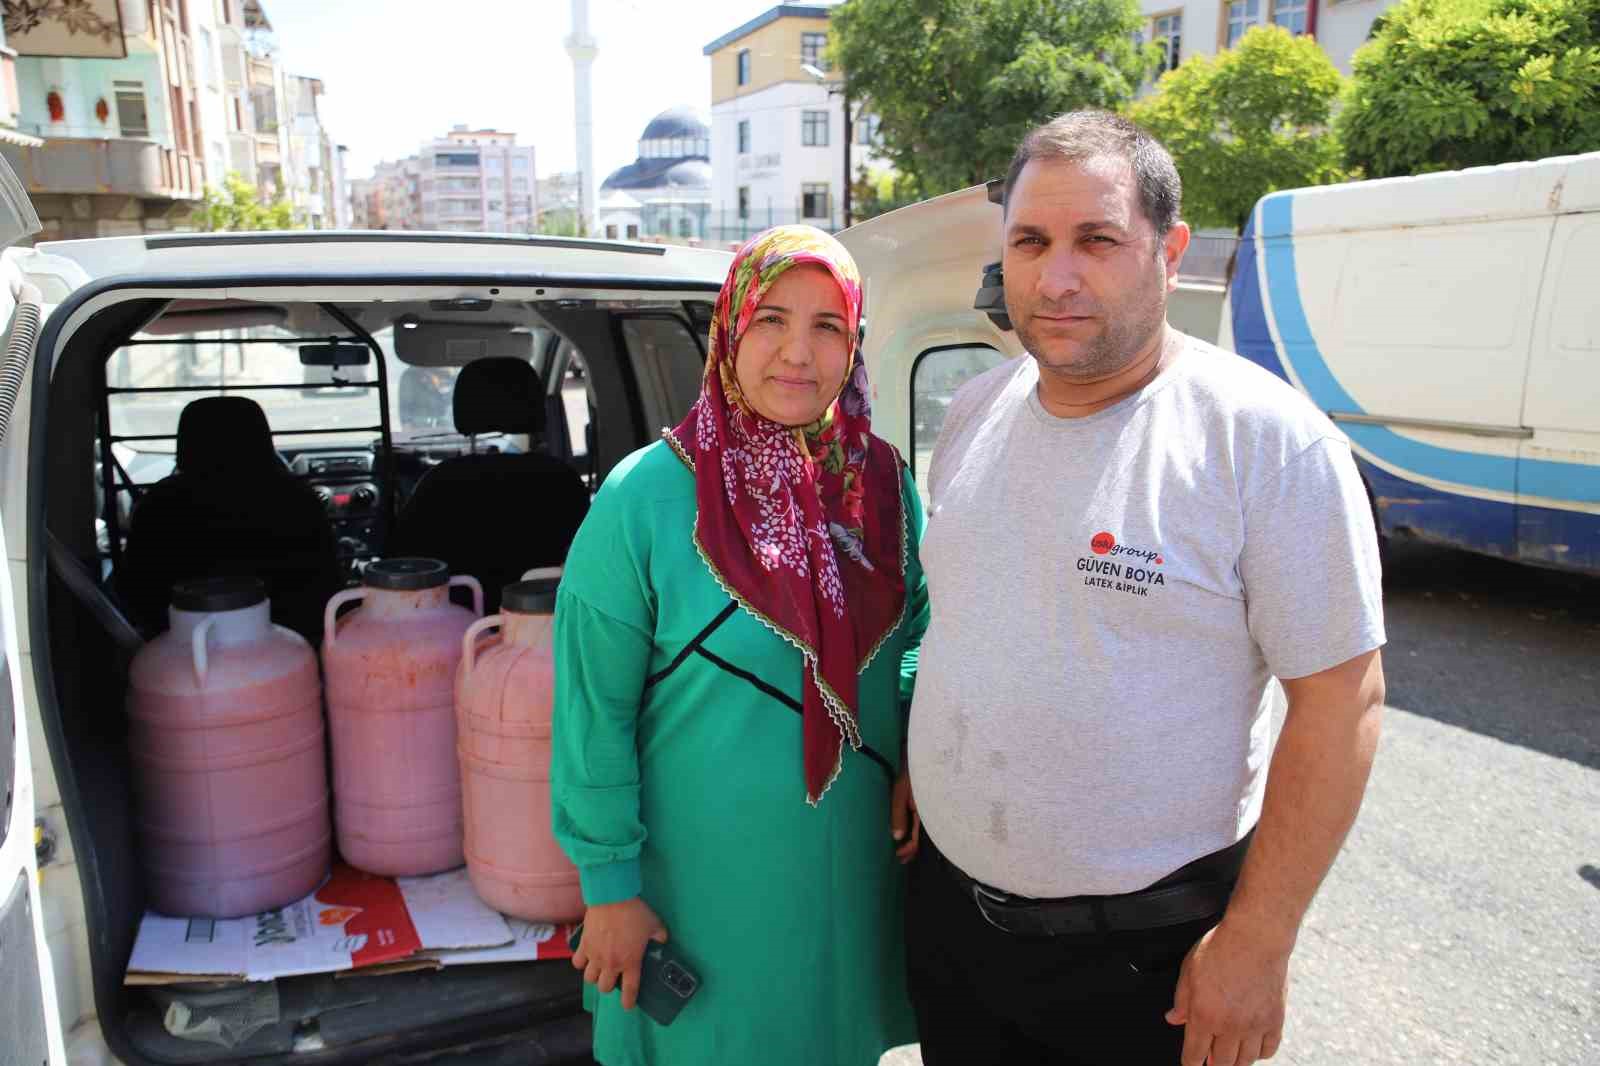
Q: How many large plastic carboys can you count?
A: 3